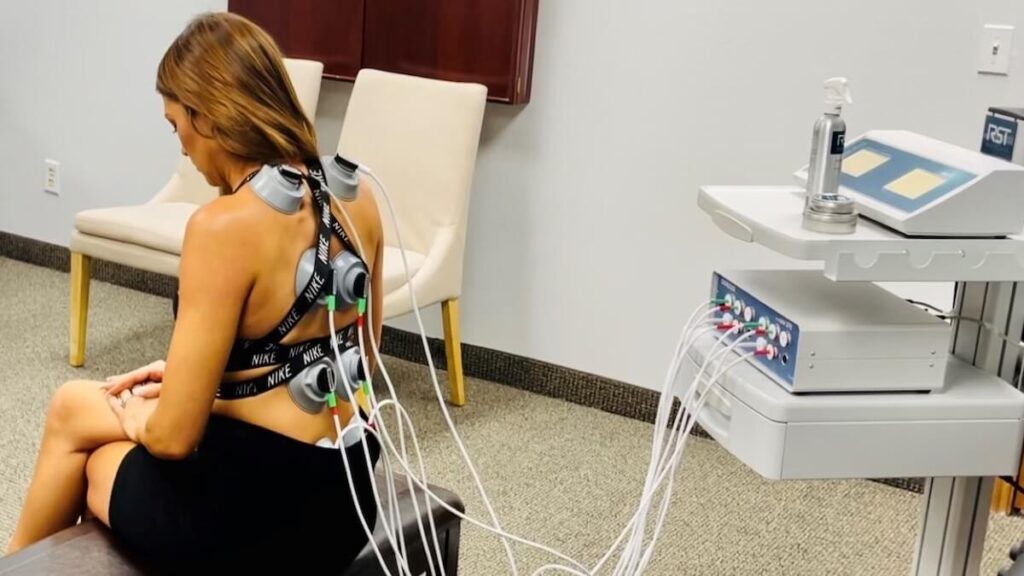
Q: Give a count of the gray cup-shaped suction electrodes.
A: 6